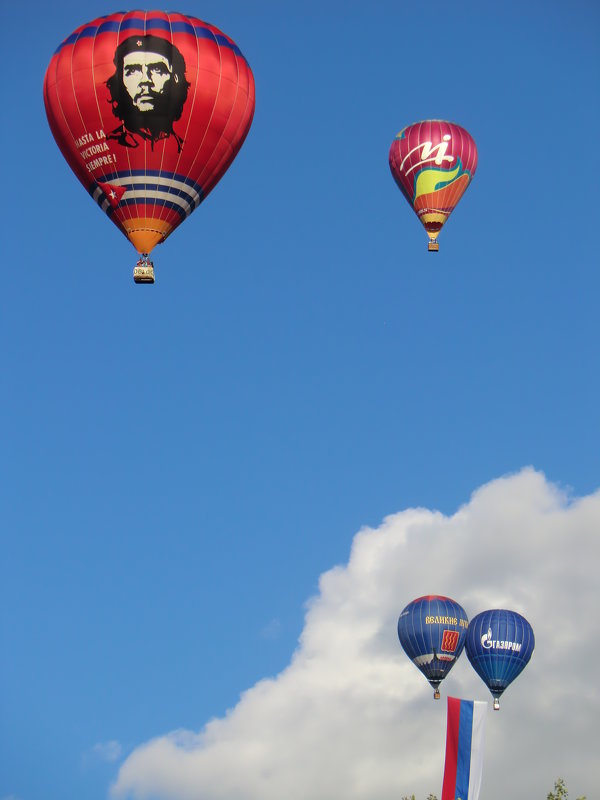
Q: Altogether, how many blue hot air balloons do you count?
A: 2